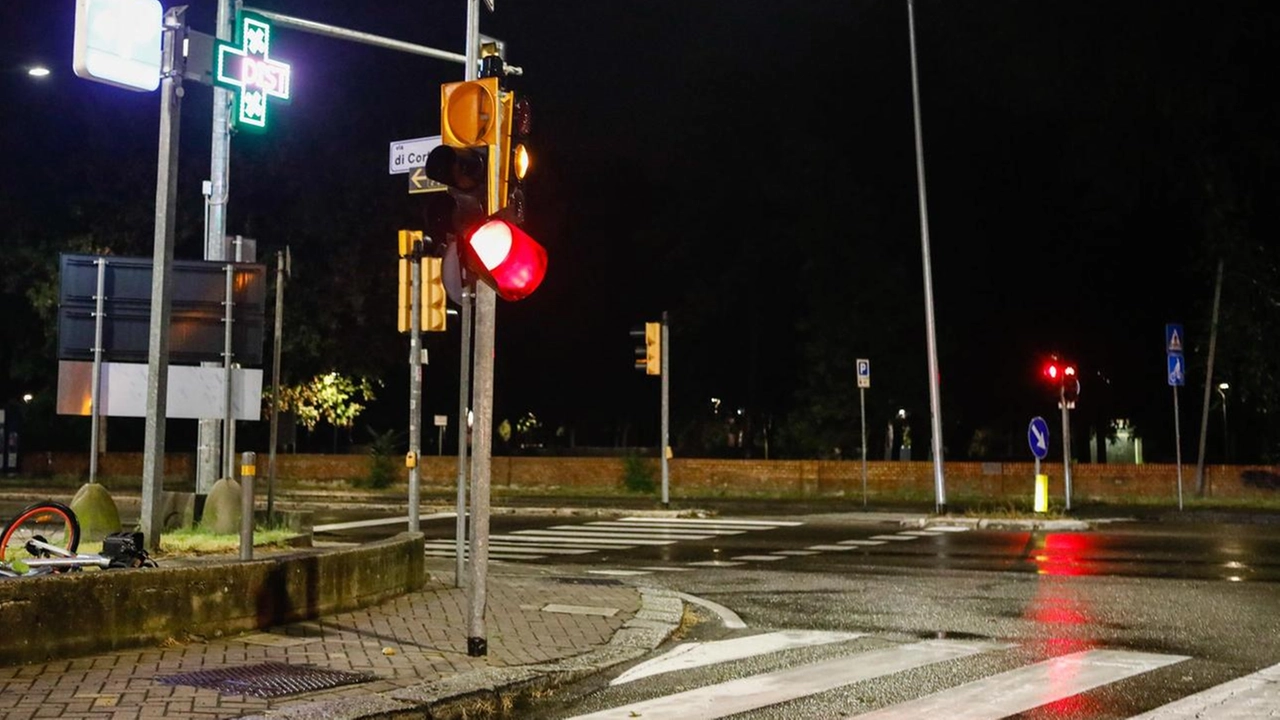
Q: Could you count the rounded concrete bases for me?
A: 2